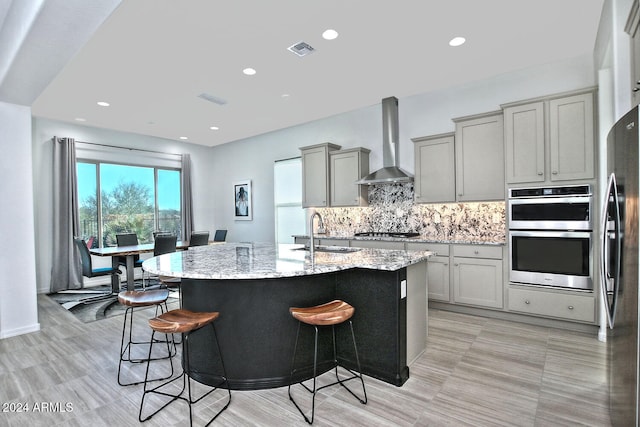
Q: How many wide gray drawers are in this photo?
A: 1